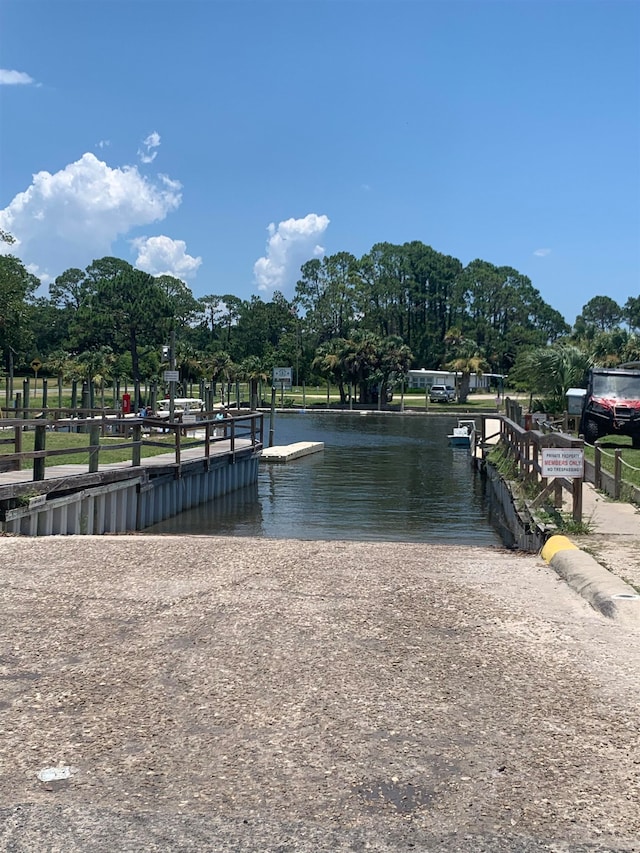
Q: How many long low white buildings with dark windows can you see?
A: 1